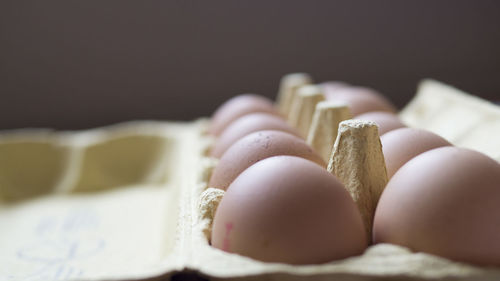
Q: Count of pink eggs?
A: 9